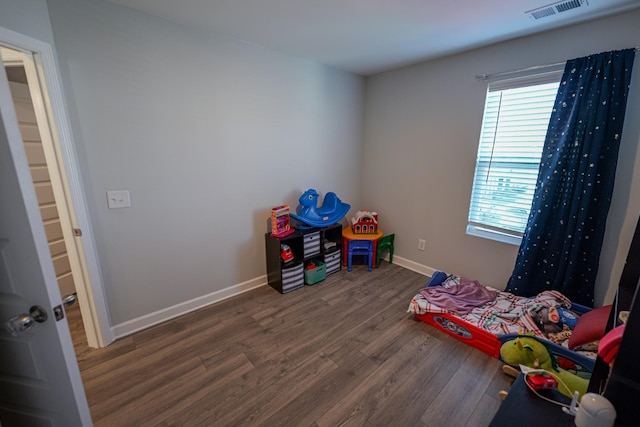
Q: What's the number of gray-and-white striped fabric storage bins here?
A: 3